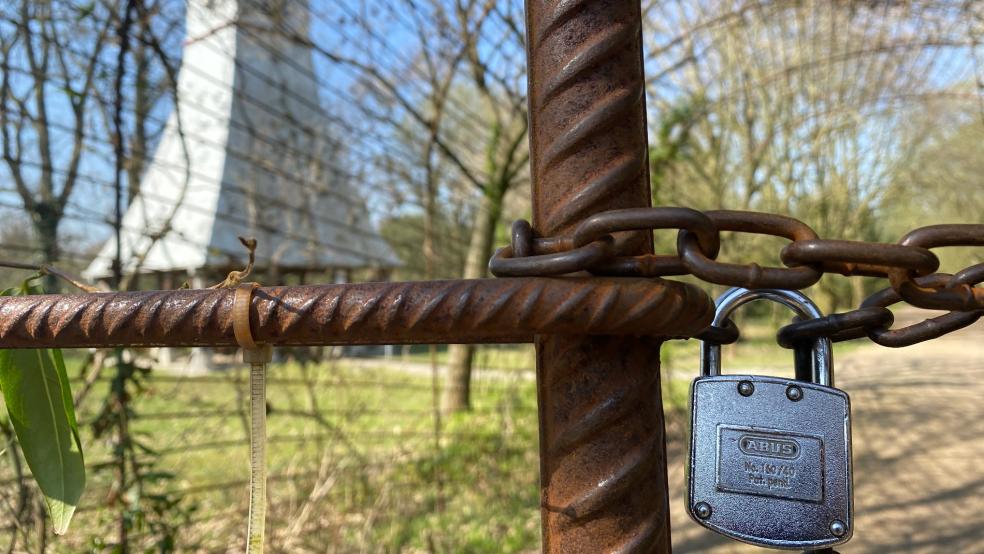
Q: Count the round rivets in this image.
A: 4